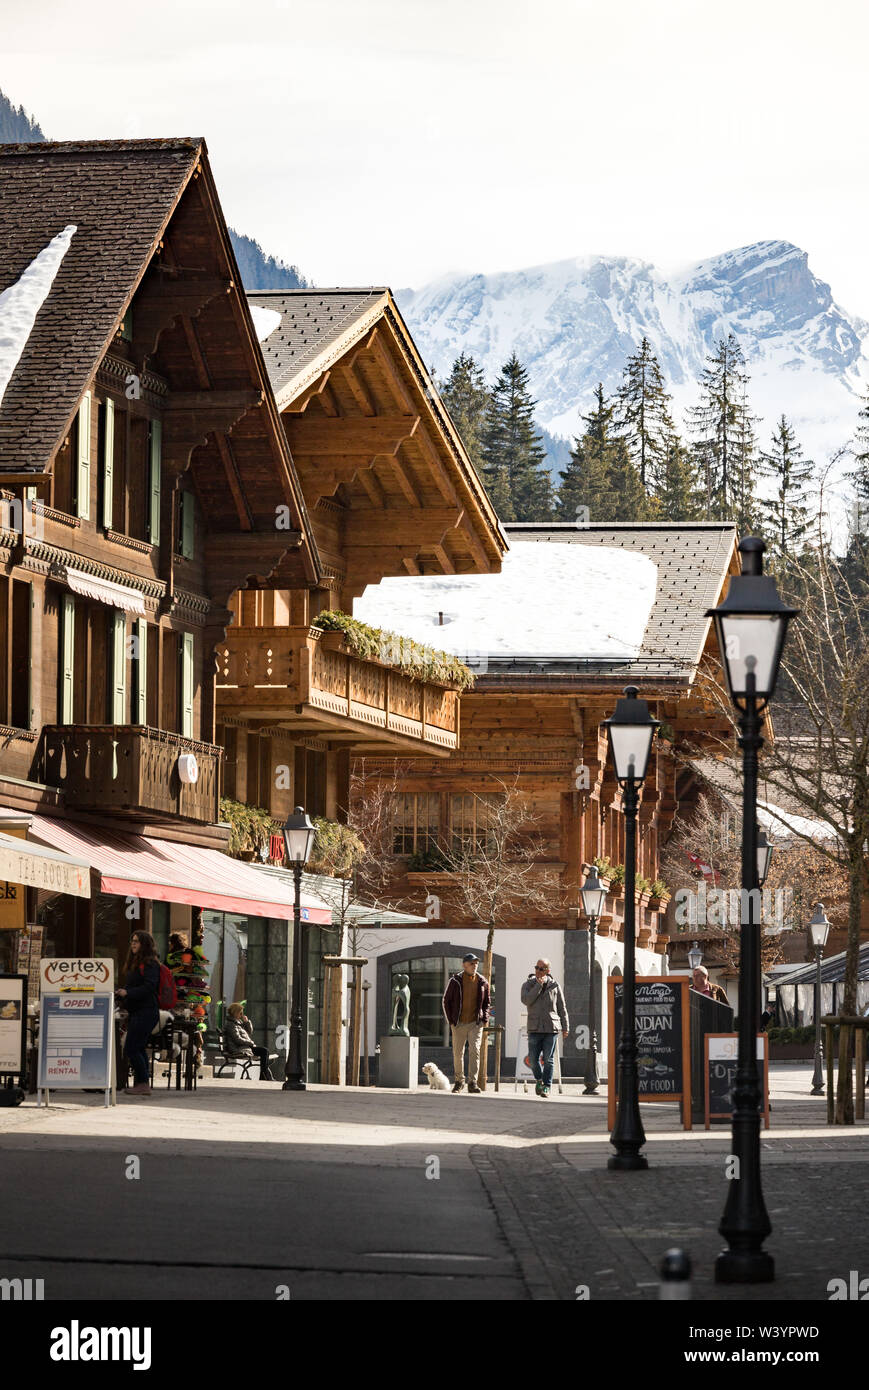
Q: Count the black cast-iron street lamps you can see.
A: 7